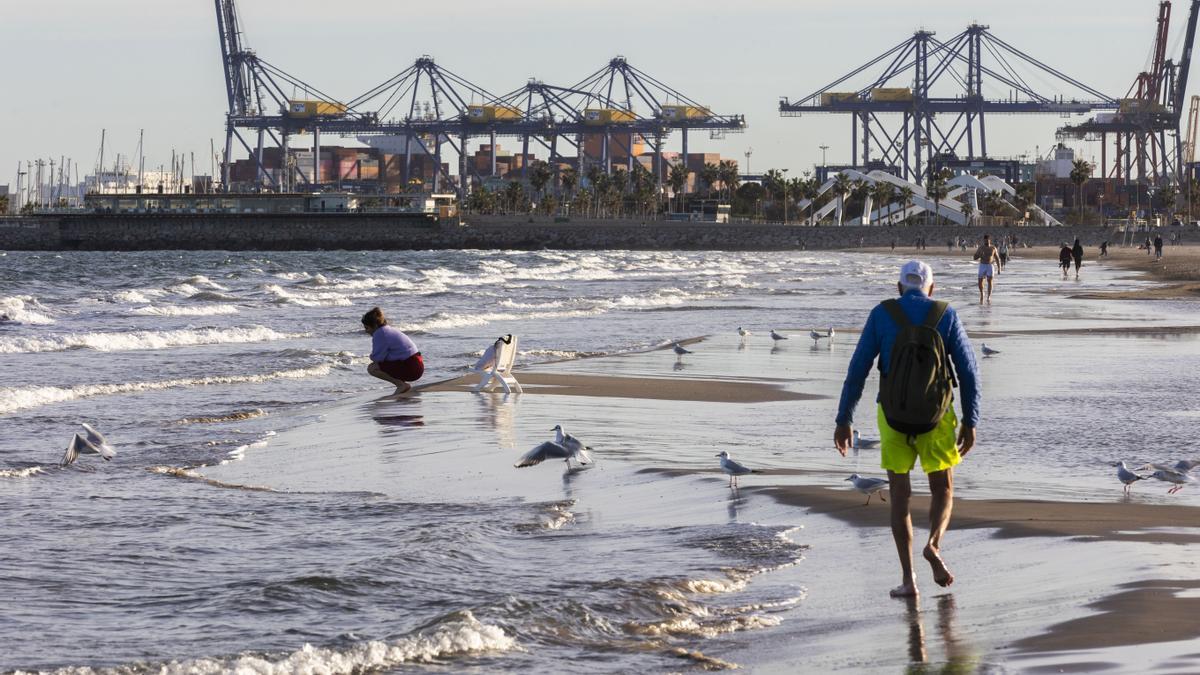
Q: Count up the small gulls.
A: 13